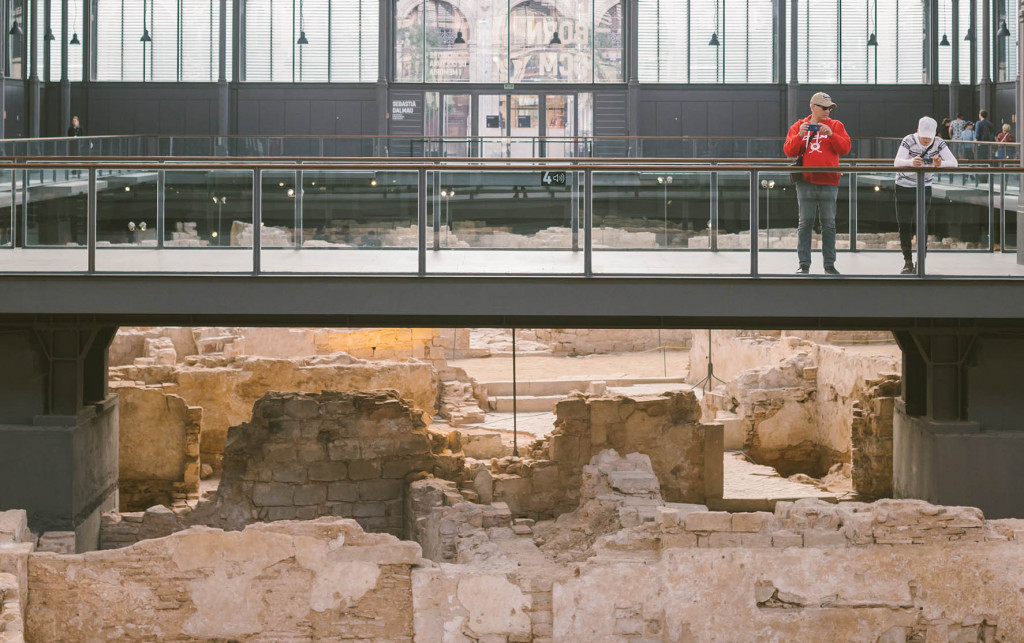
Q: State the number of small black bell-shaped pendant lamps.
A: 12